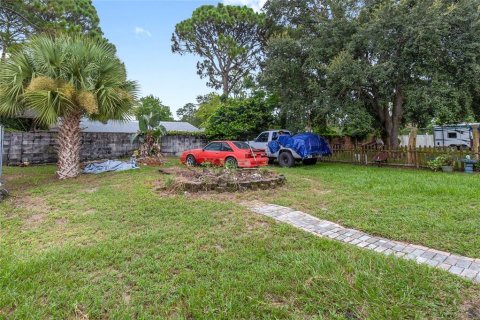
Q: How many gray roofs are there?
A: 1